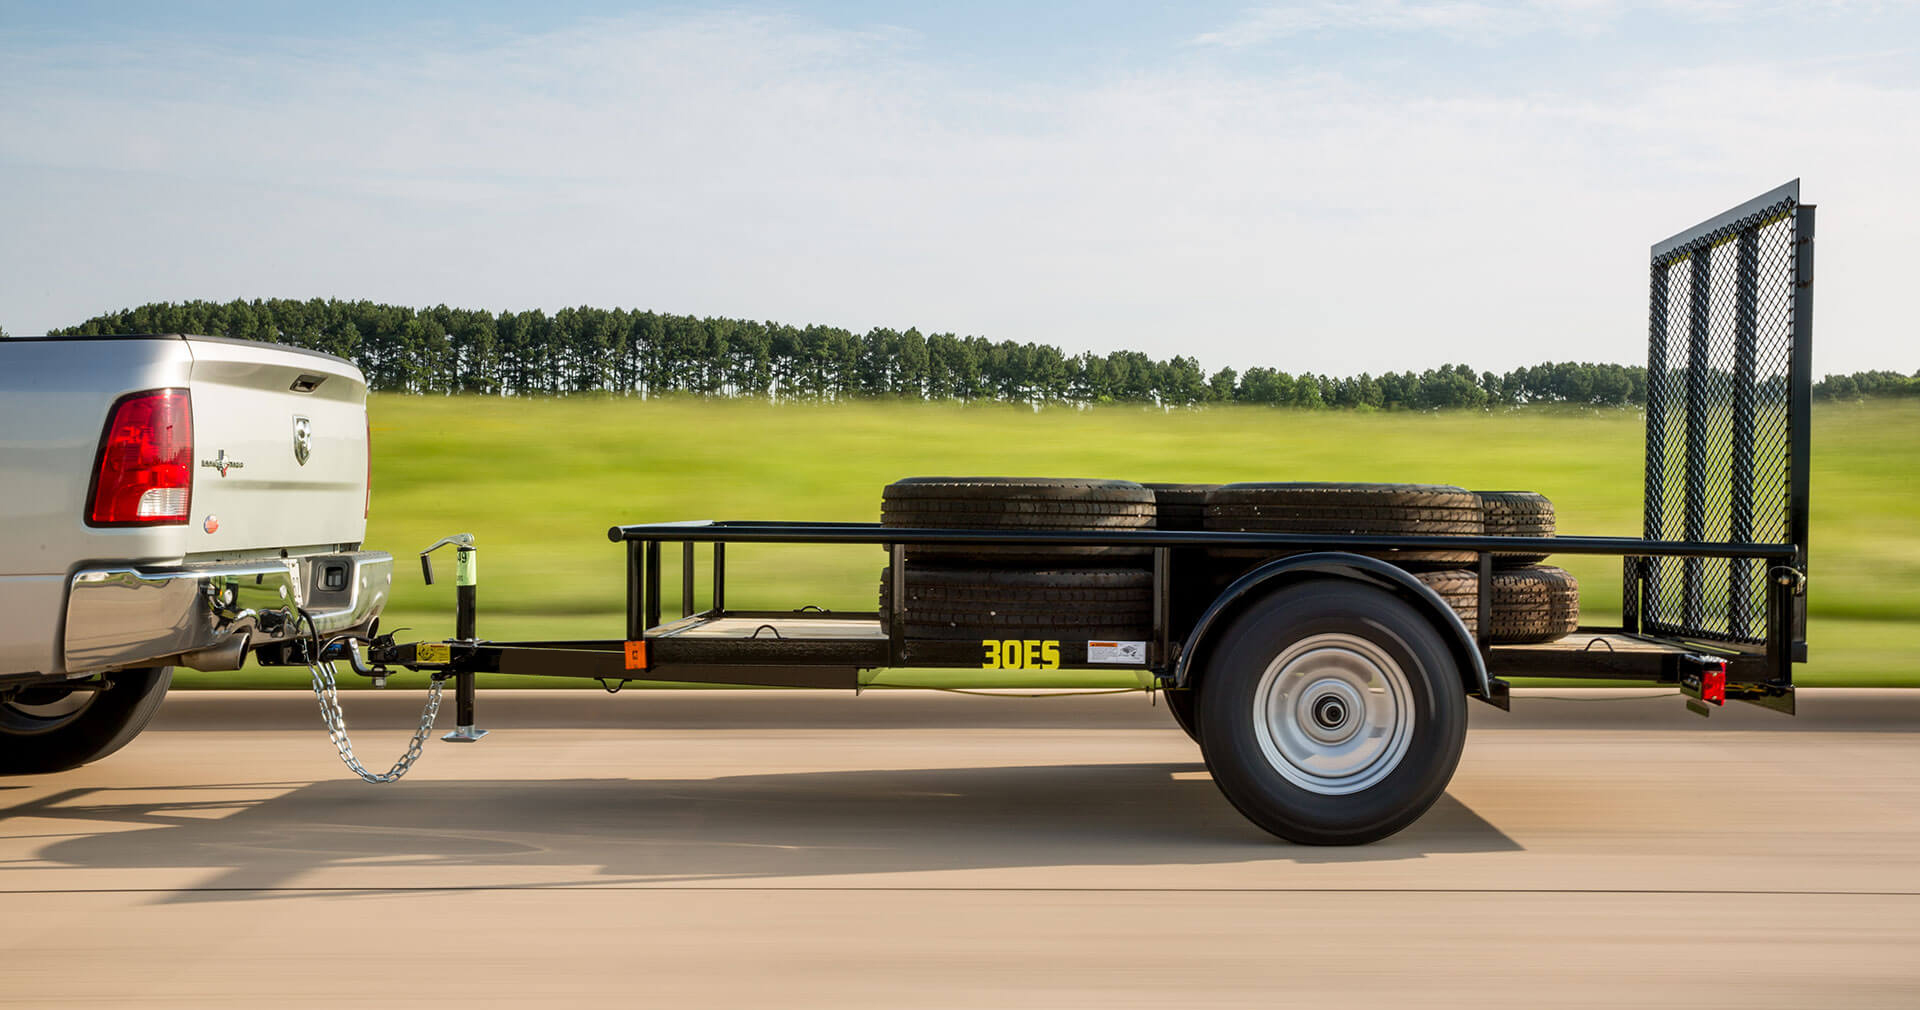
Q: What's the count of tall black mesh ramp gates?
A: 1